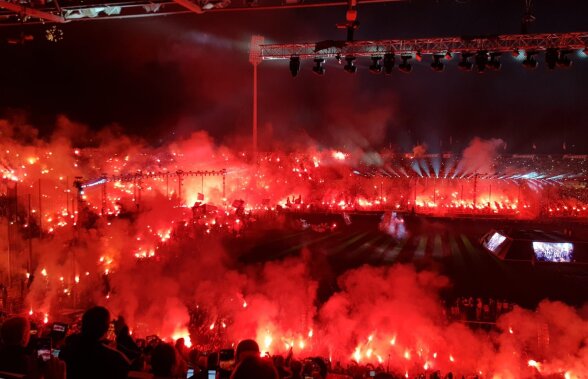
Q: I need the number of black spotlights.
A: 13